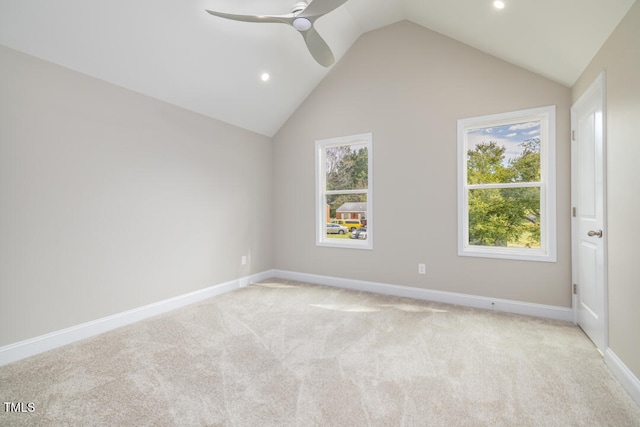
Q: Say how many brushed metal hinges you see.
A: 3